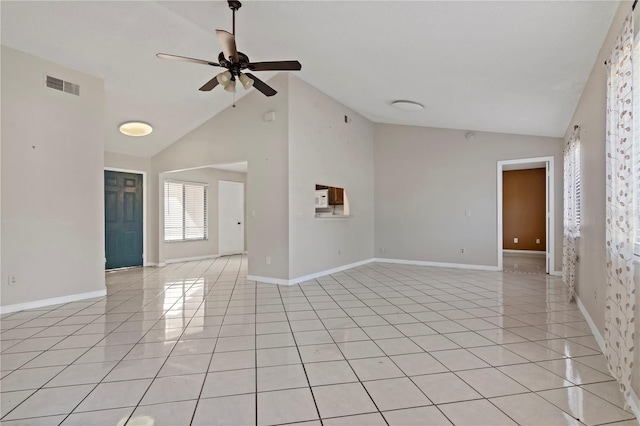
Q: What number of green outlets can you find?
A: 0